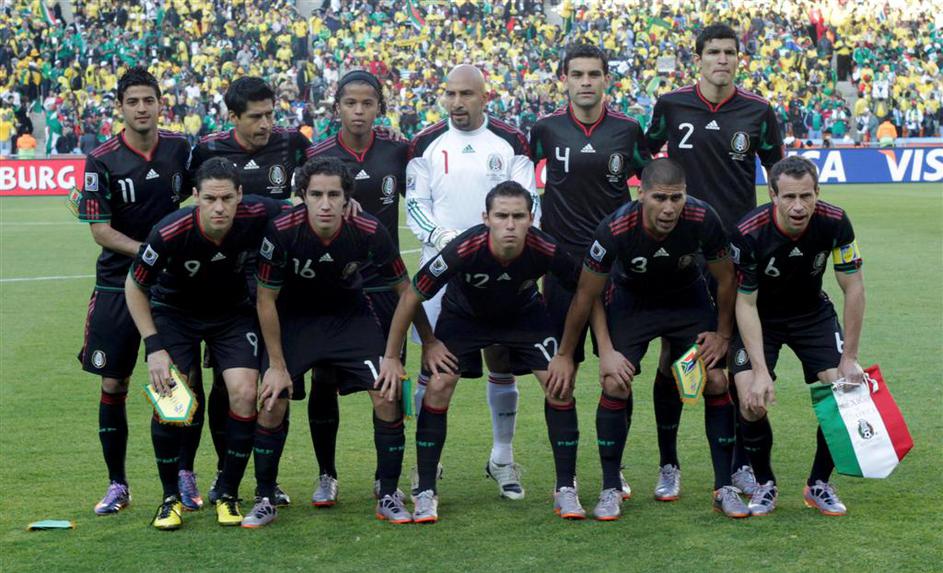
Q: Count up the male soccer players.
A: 11